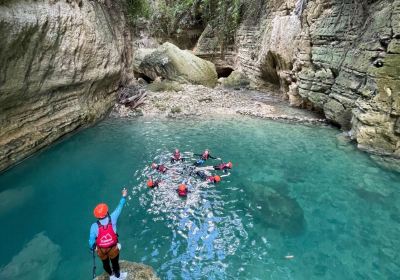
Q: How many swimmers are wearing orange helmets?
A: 7